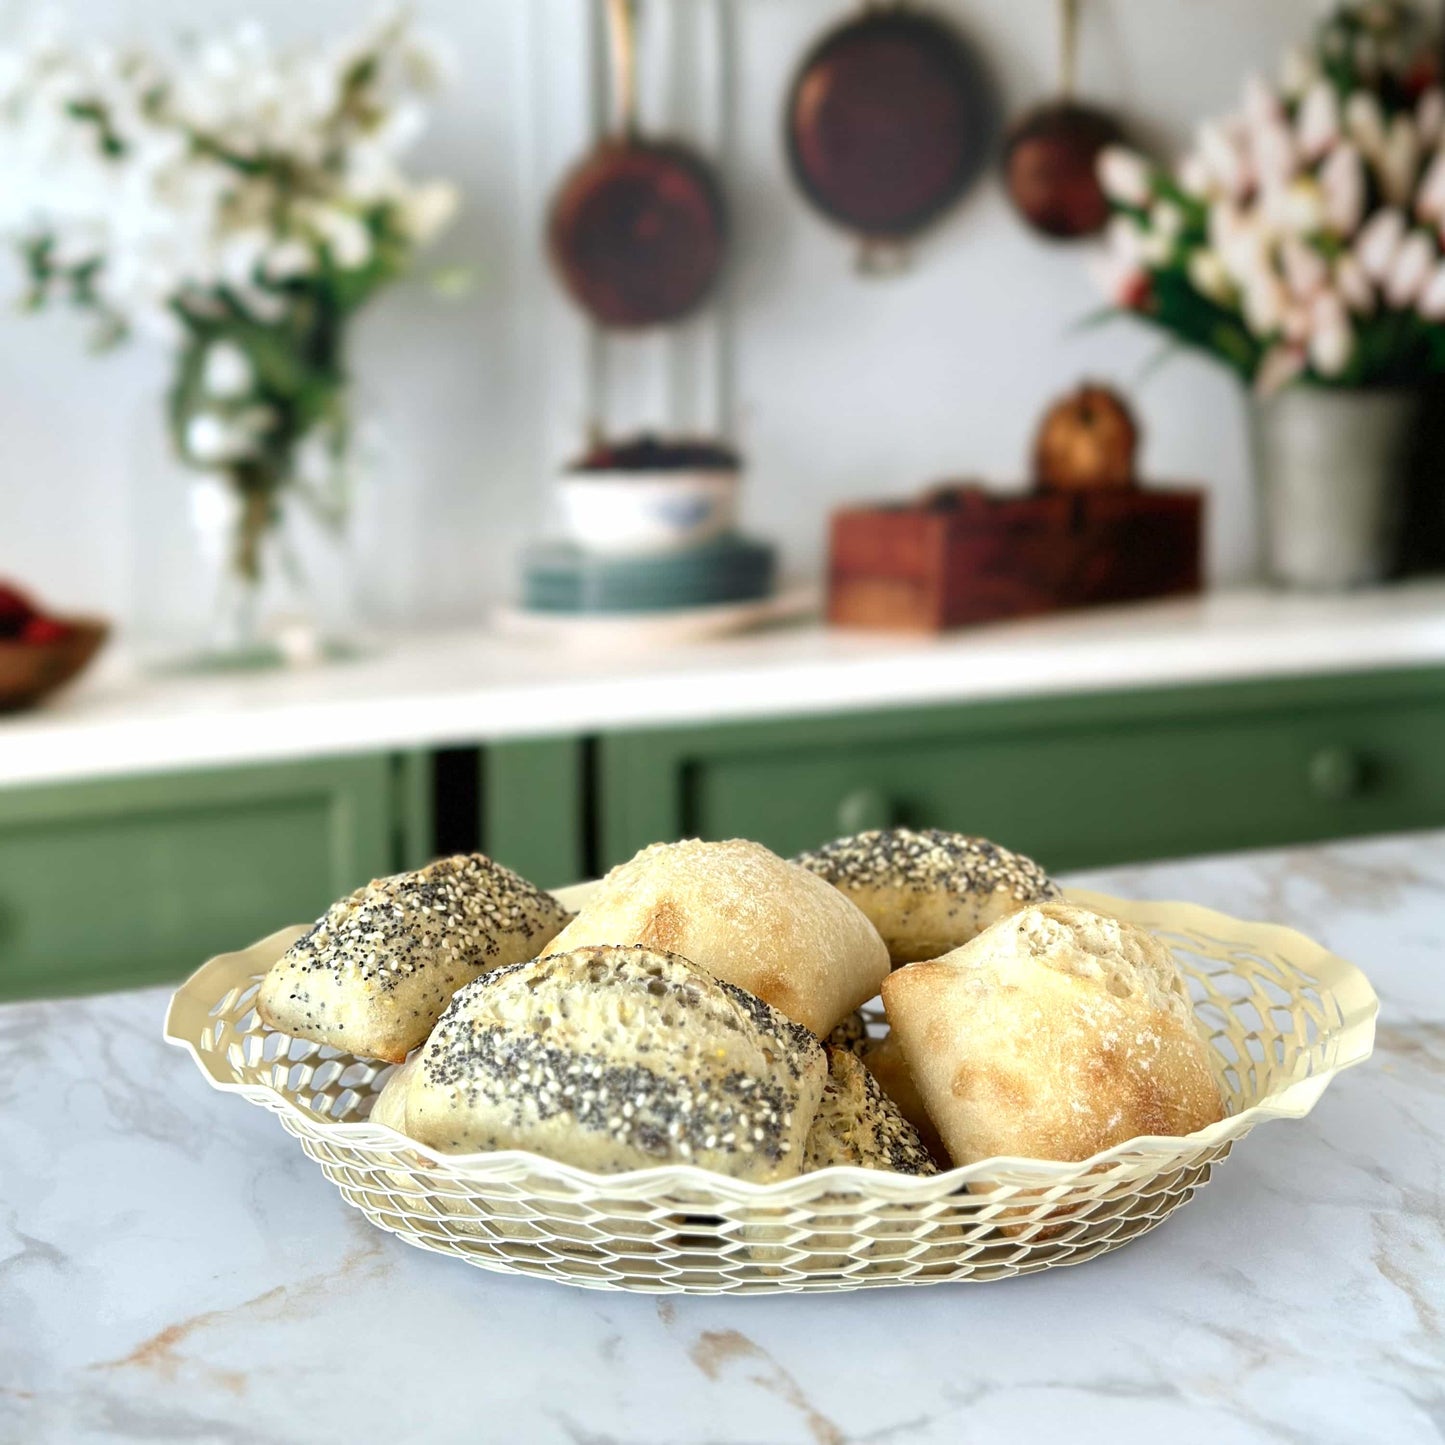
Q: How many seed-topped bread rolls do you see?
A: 4